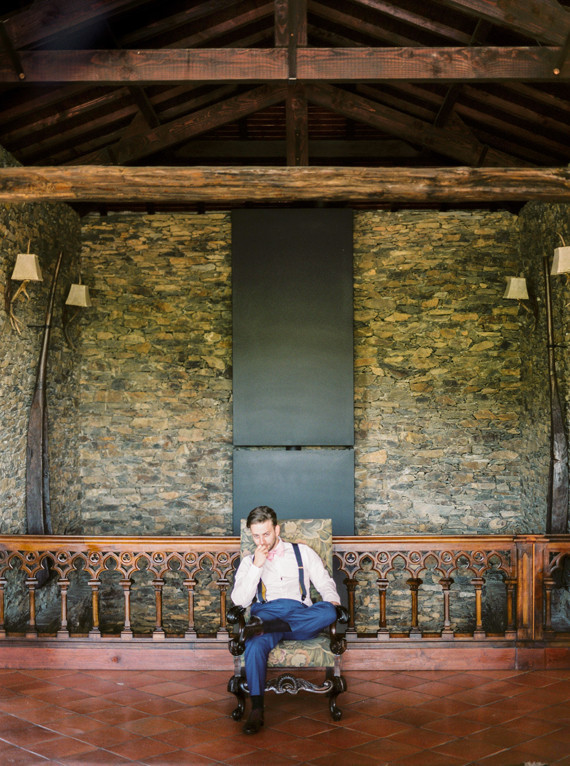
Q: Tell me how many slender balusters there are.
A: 15